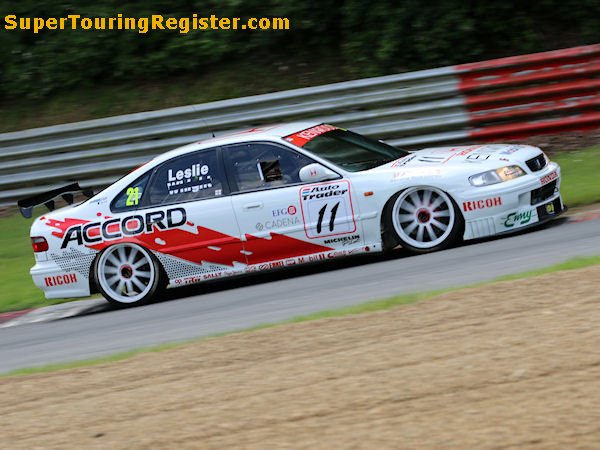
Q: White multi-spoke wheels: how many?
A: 2